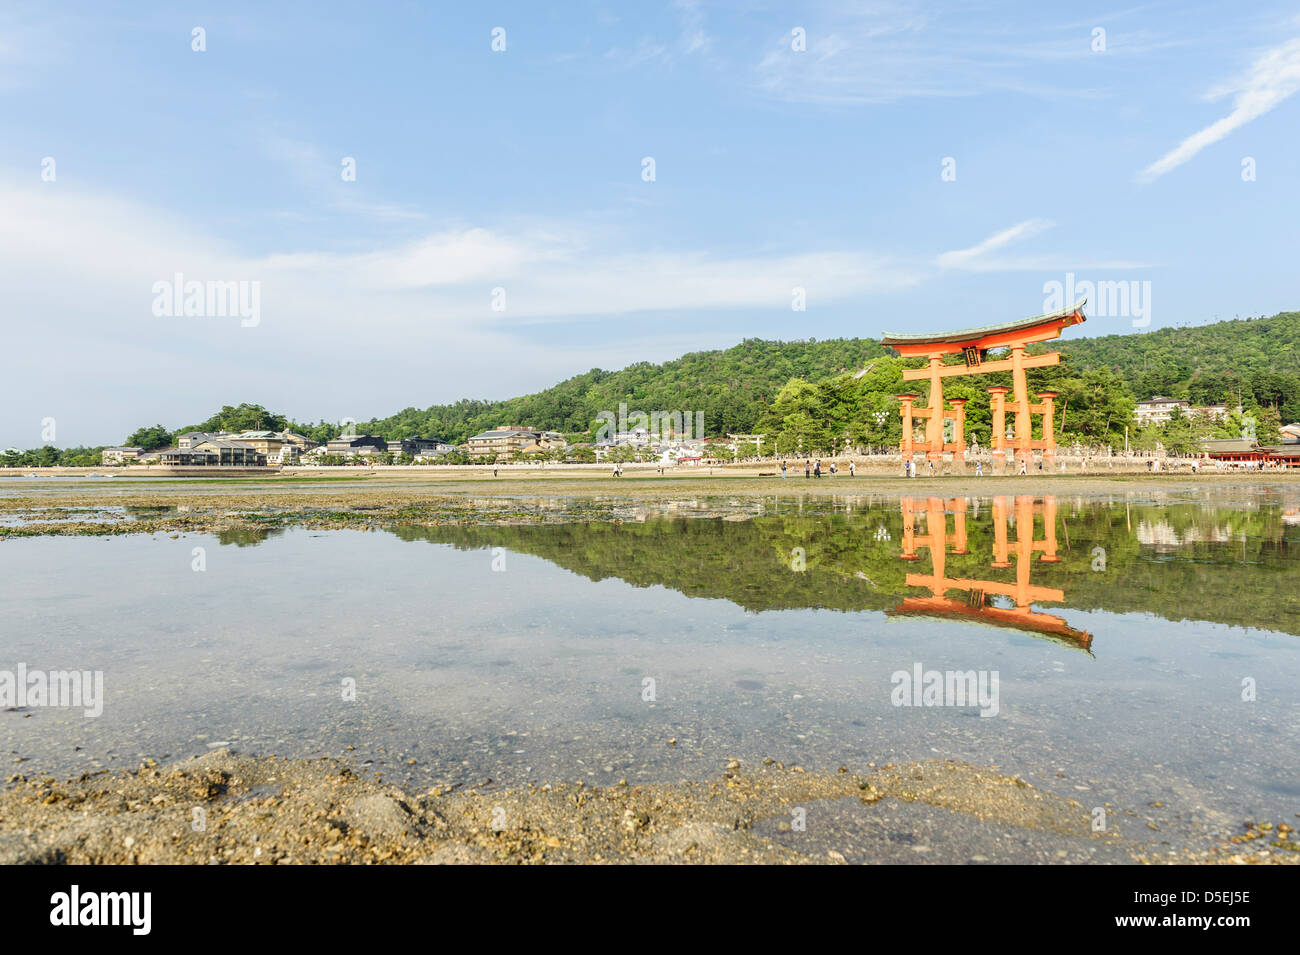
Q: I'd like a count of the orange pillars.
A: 6